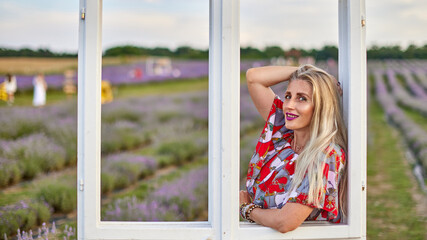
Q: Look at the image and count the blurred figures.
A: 2